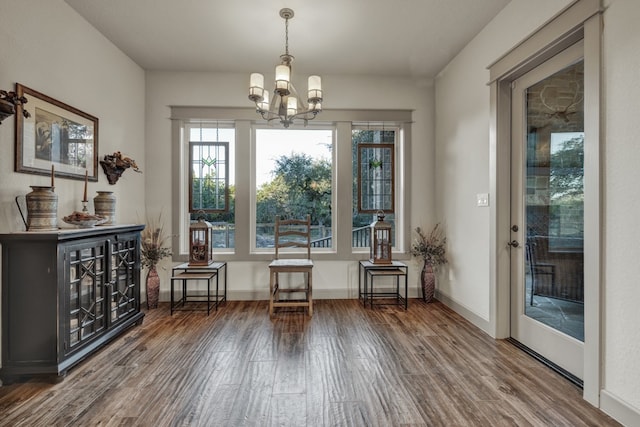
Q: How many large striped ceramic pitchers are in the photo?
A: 2